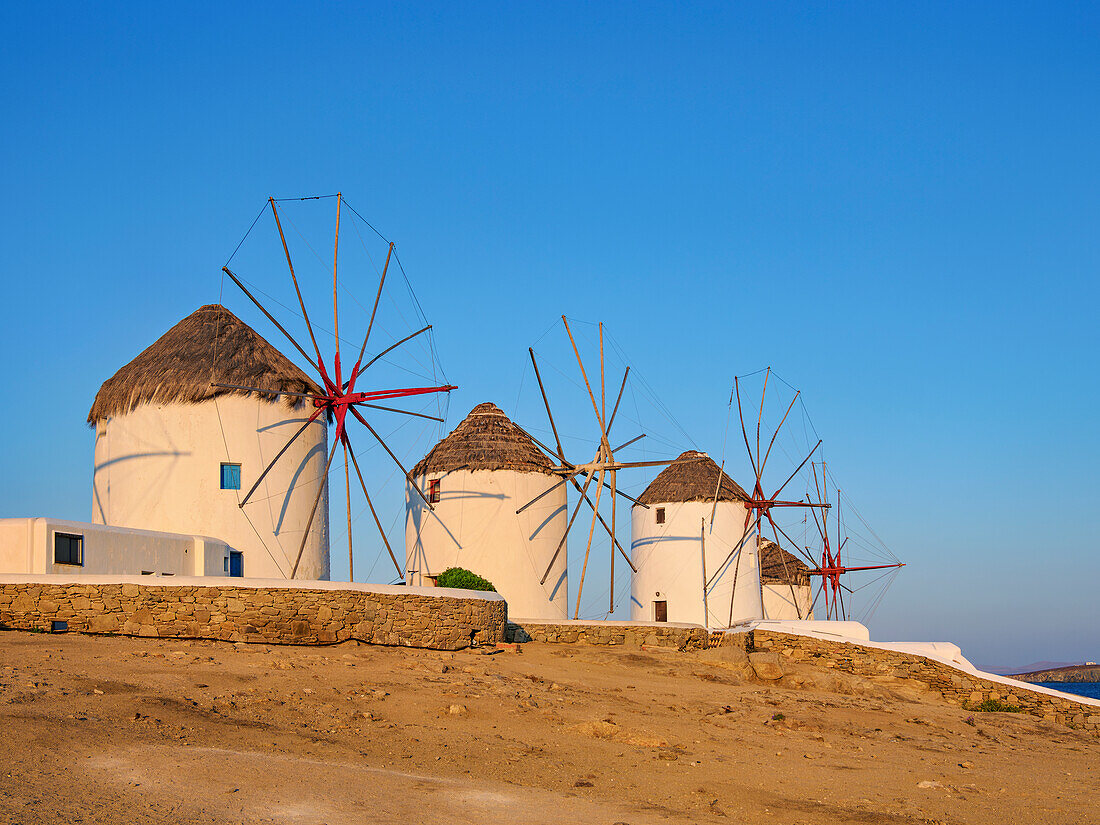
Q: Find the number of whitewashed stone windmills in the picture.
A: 4